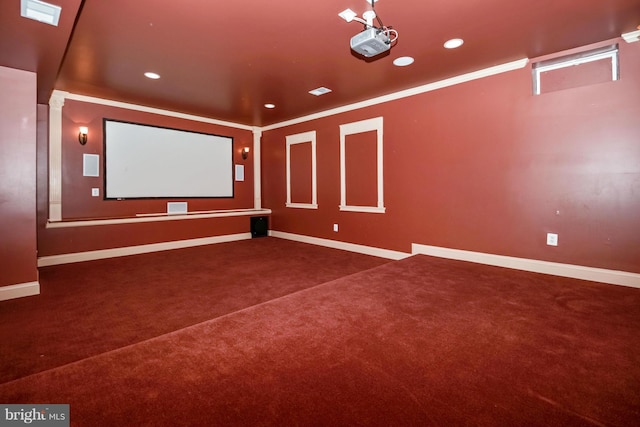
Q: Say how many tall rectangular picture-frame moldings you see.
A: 2